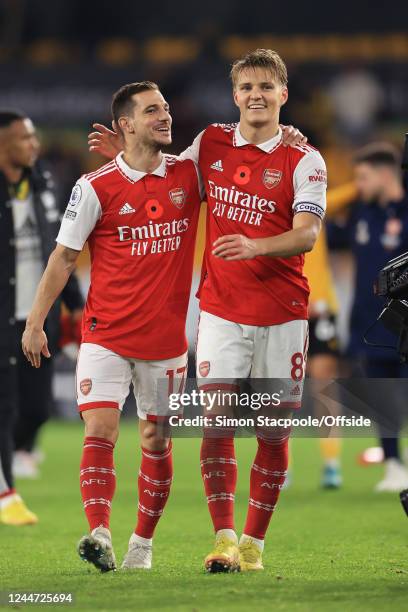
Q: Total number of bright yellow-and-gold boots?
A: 3